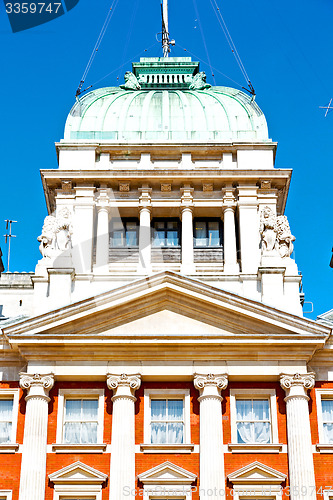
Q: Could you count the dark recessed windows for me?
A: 3